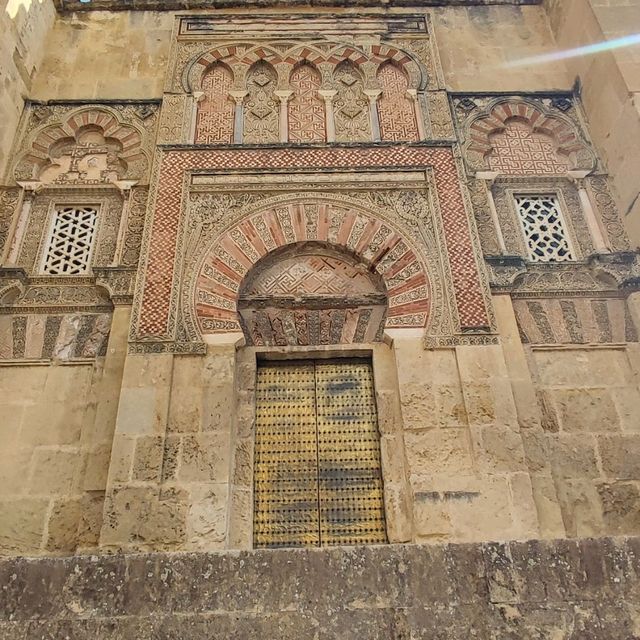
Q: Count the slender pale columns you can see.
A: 10